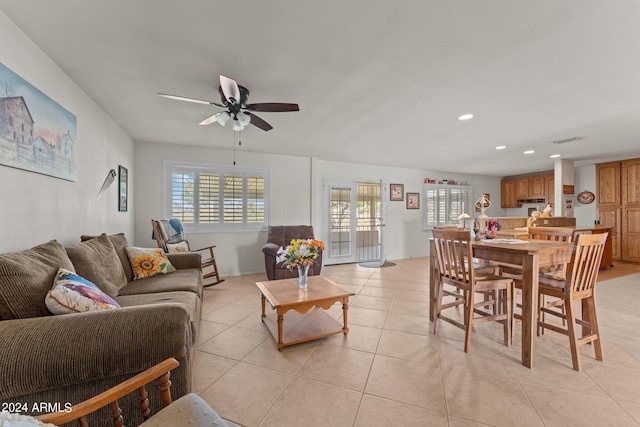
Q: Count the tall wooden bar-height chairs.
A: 4